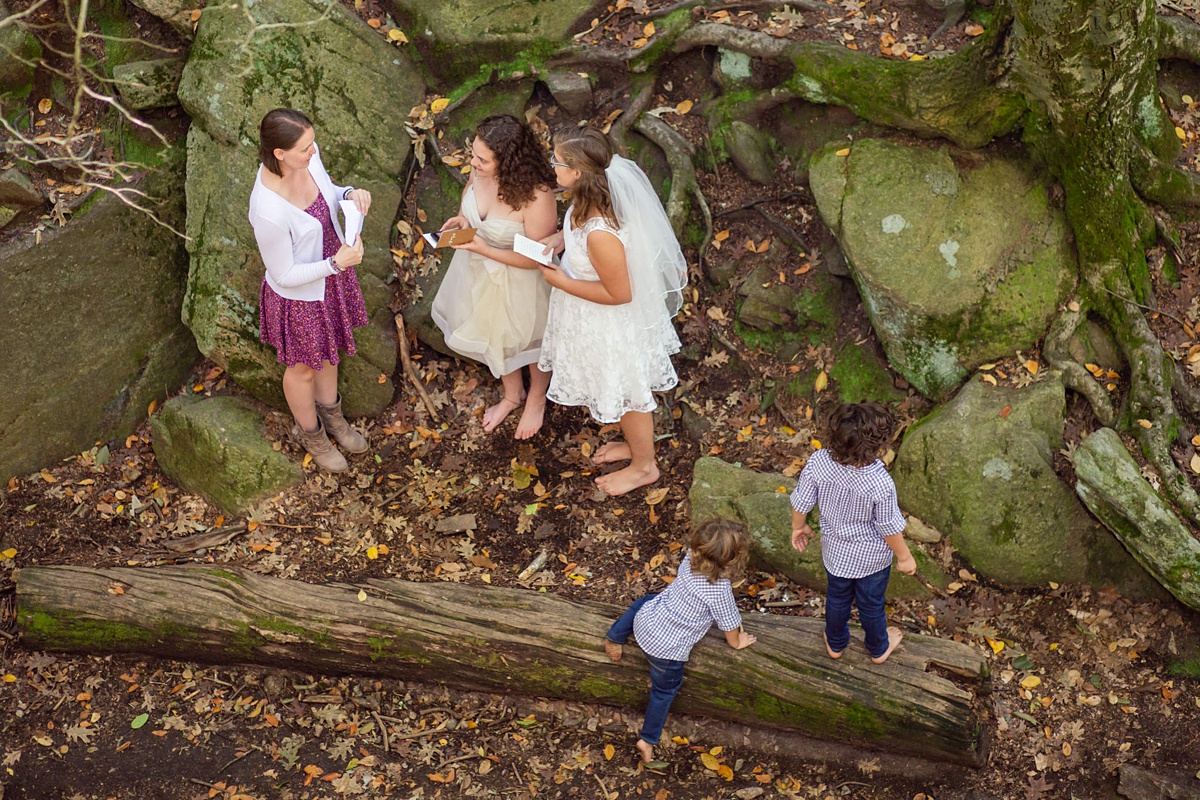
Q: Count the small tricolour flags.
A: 0